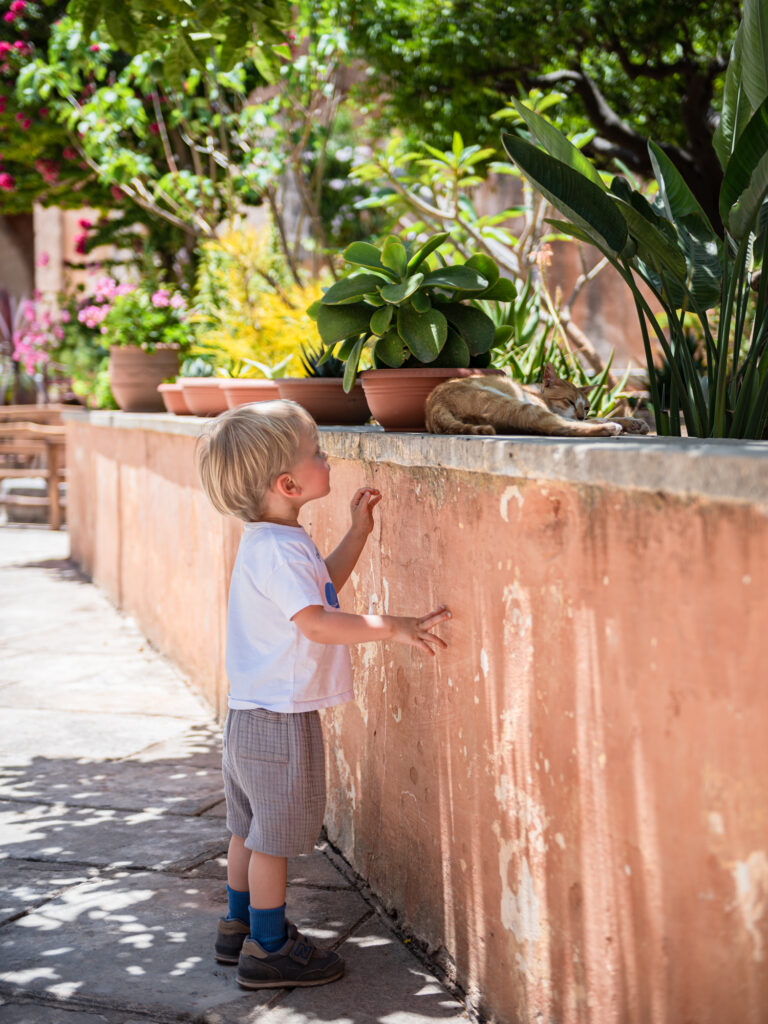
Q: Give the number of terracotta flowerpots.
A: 6